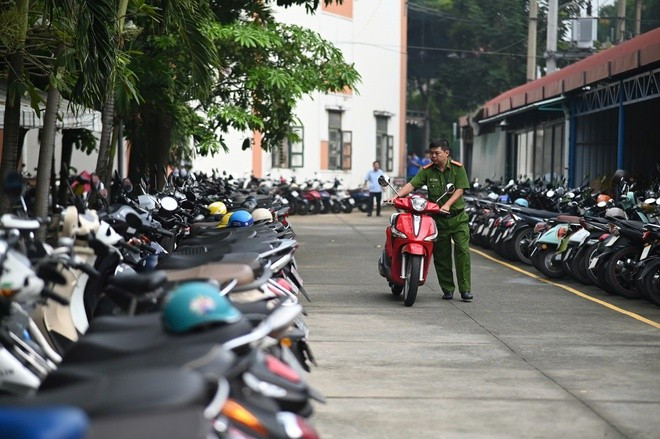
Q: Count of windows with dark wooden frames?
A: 3